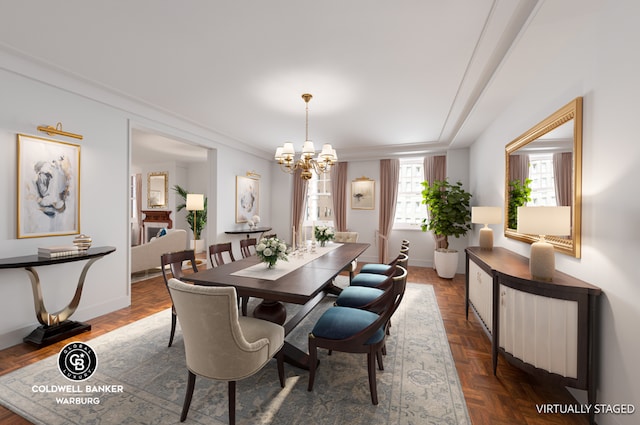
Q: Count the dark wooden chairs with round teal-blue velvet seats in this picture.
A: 4